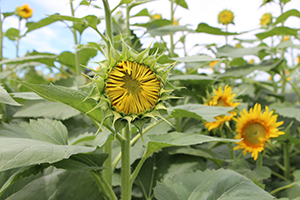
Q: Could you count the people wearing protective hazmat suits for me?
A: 0